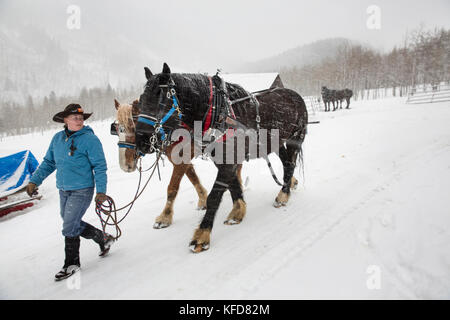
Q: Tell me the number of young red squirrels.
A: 0